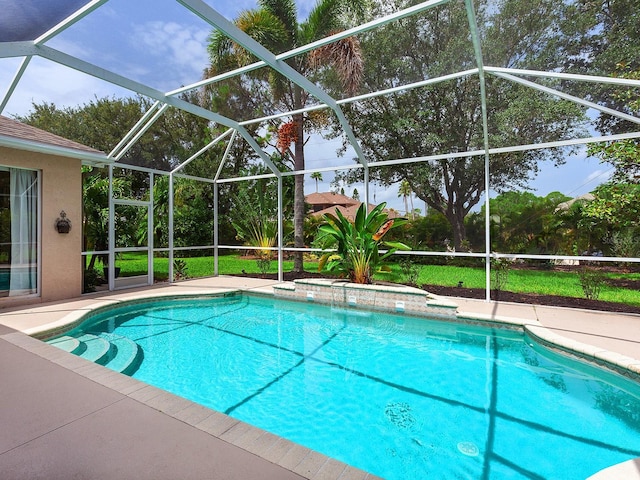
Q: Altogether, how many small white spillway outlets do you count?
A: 3